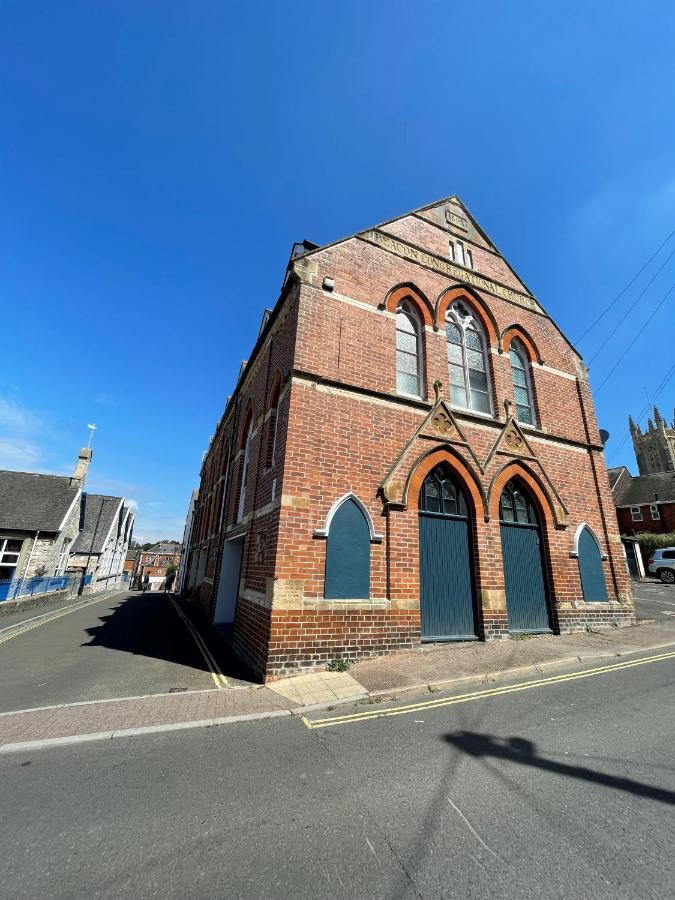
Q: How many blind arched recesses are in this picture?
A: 2